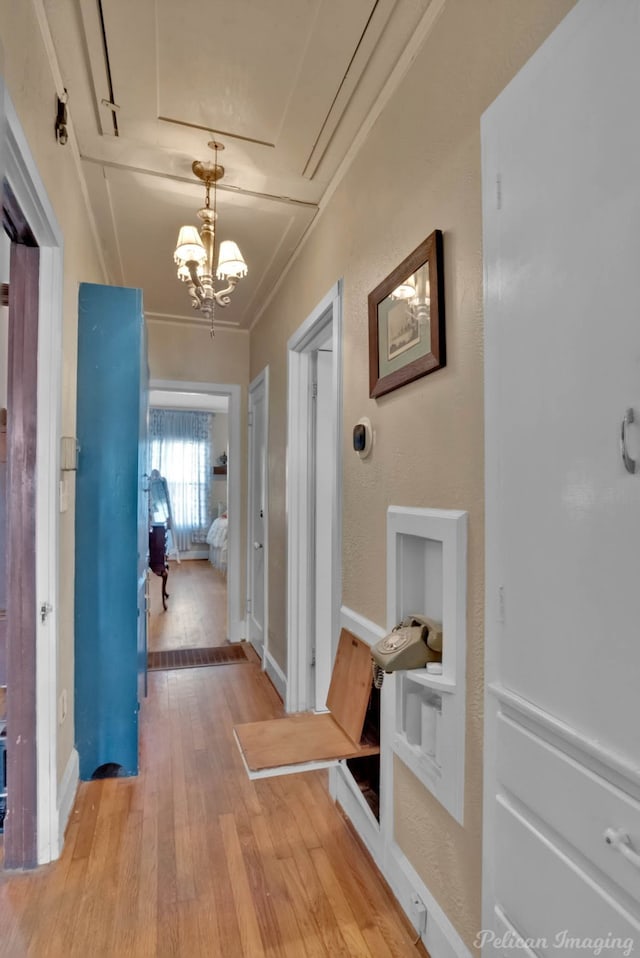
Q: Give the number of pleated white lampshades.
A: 3